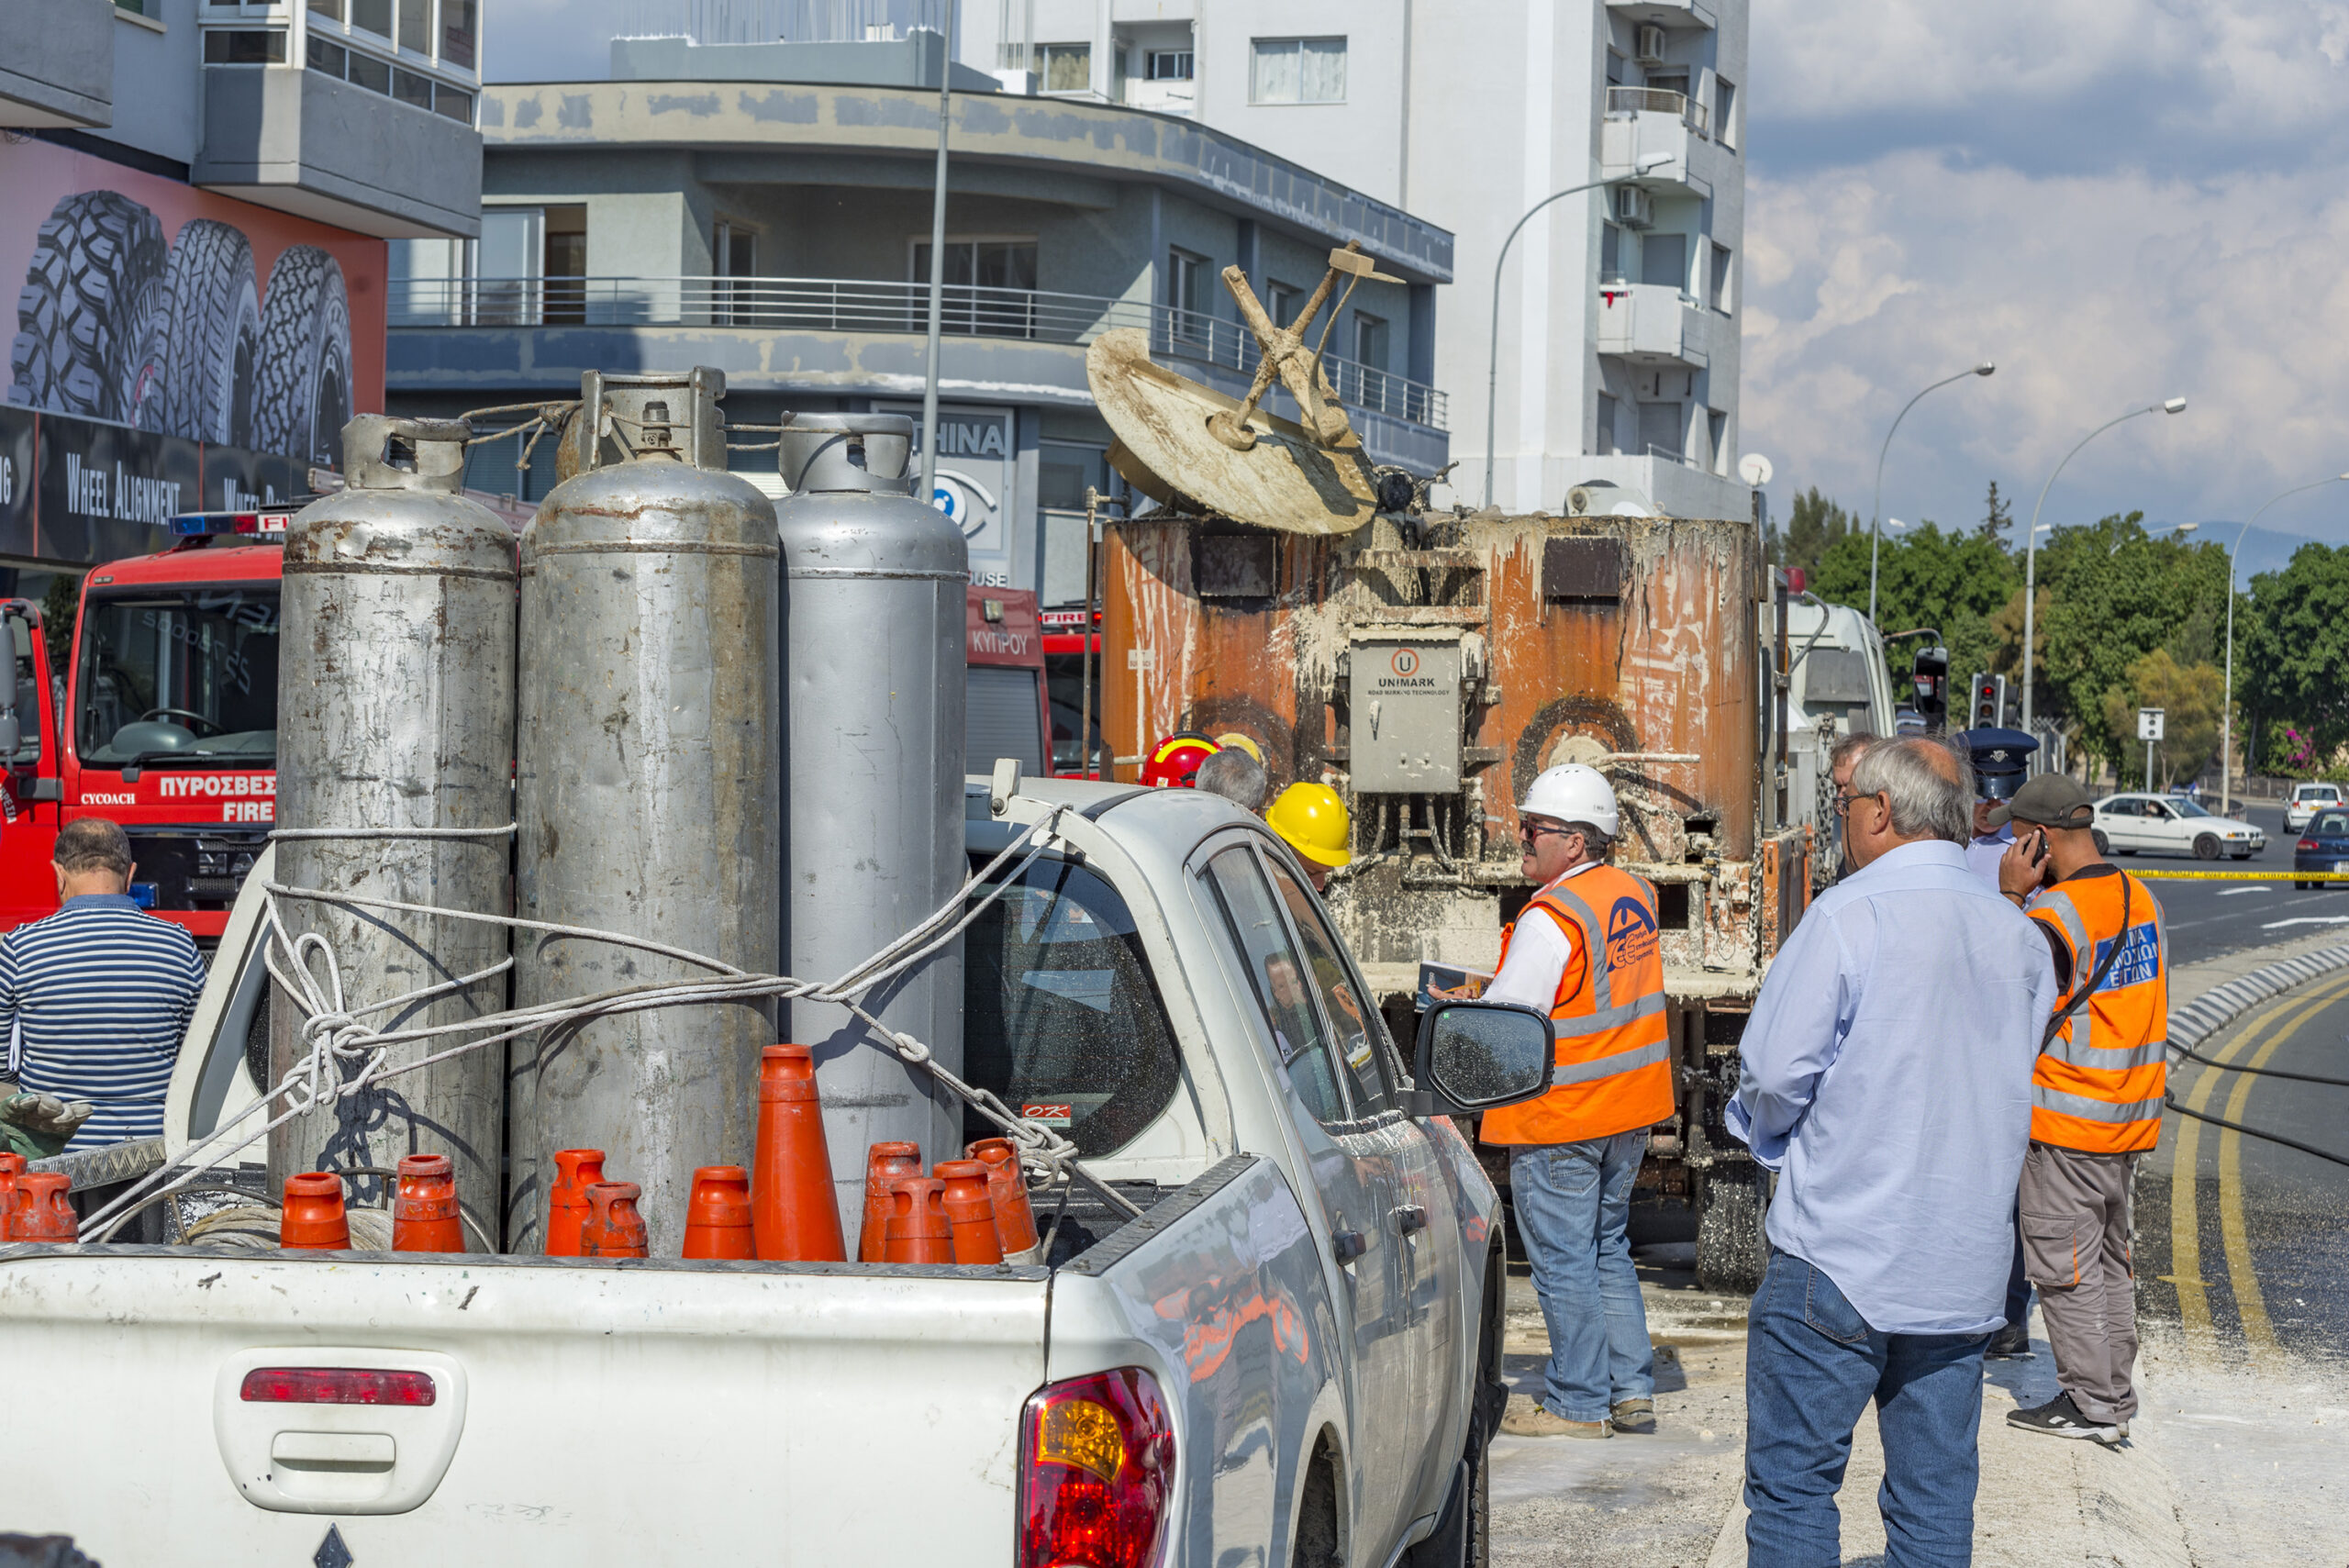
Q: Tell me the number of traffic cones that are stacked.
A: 12